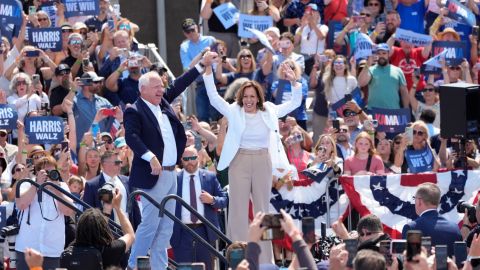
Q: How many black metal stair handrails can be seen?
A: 4